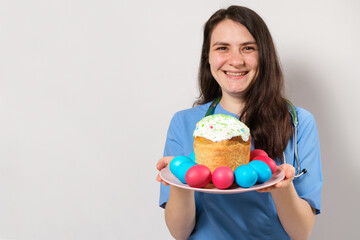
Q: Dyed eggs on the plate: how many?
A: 9